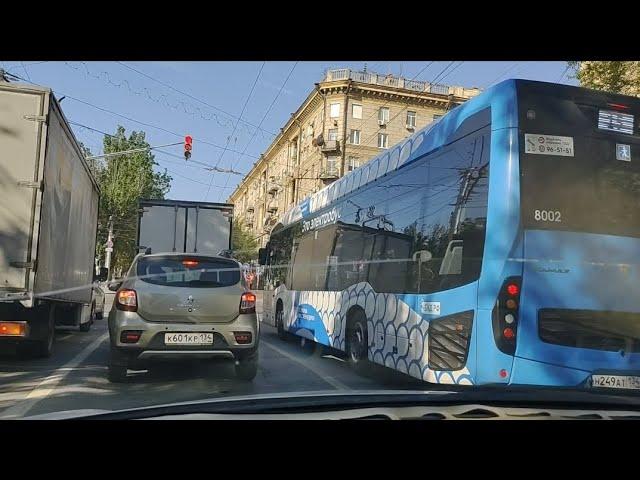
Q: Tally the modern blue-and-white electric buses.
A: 1